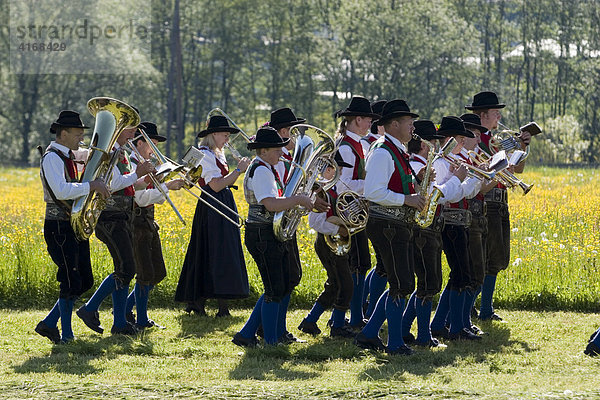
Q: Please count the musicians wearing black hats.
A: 14